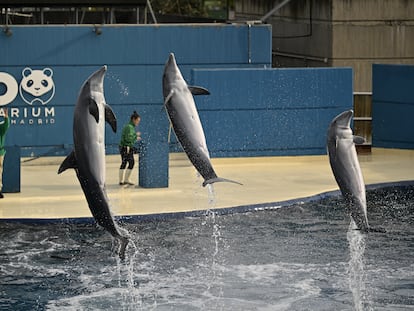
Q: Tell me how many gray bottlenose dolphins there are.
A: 3